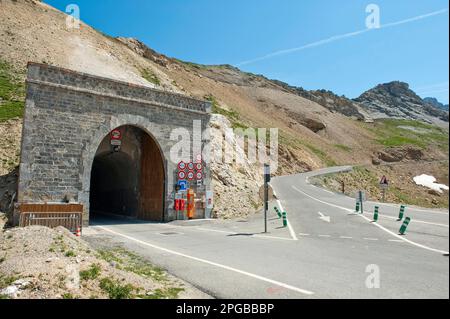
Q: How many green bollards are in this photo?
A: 6